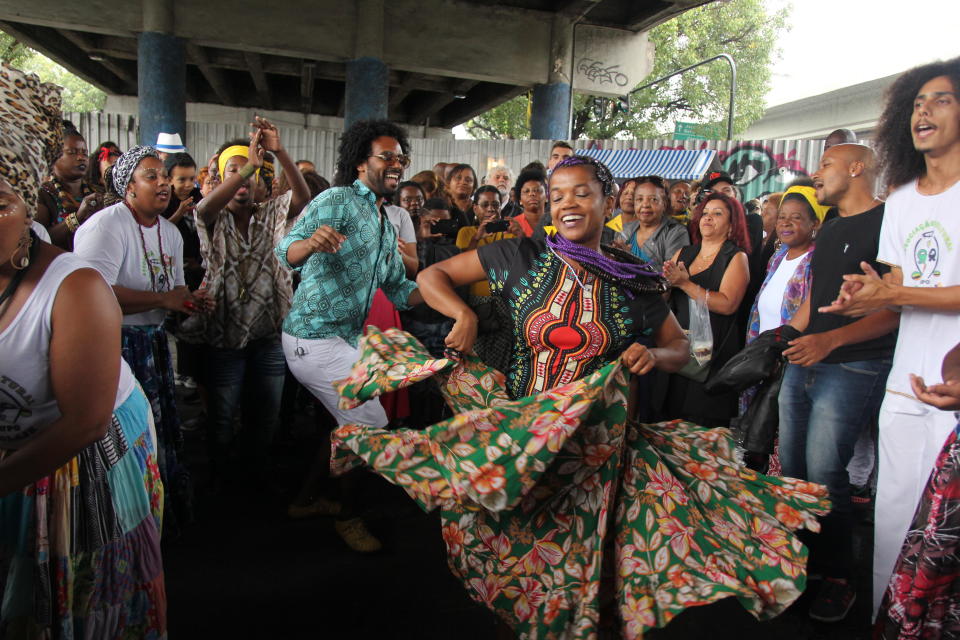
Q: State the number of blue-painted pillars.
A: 3